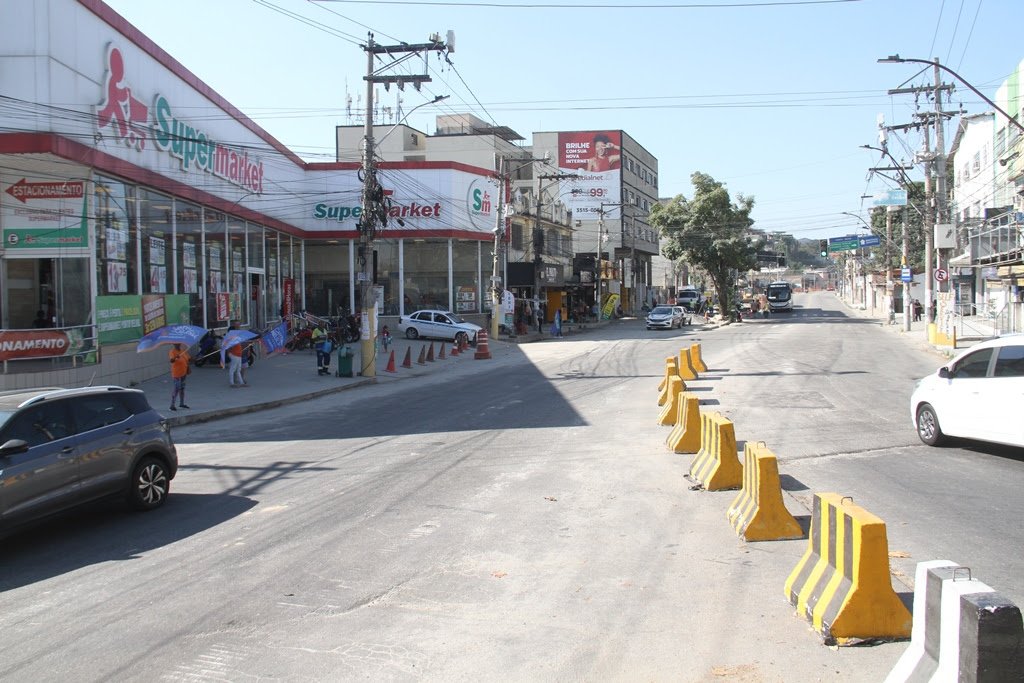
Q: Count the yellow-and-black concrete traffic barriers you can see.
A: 9